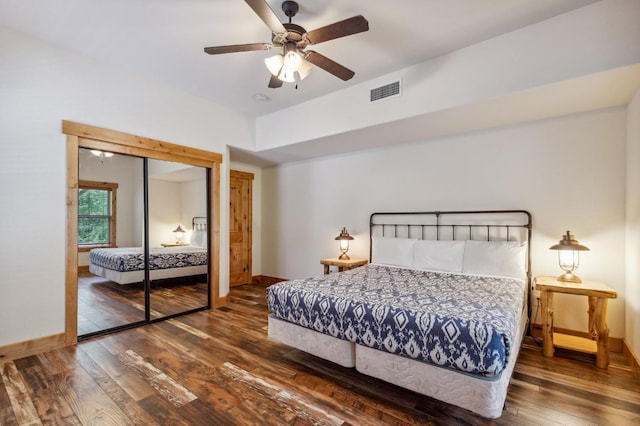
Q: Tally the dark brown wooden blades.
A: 5